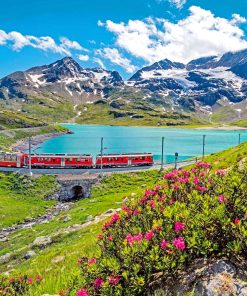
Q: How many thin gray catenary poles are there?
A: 5